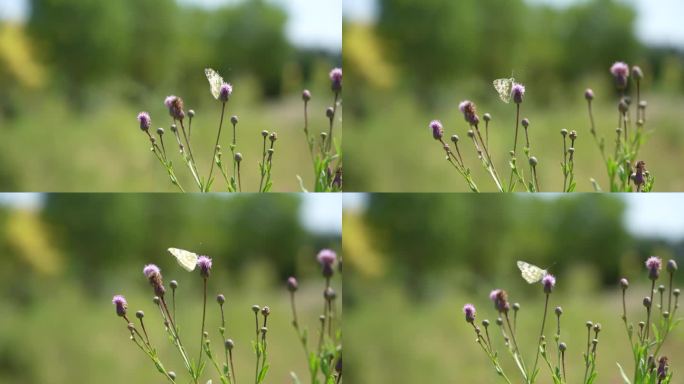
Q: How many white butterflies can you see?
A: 4